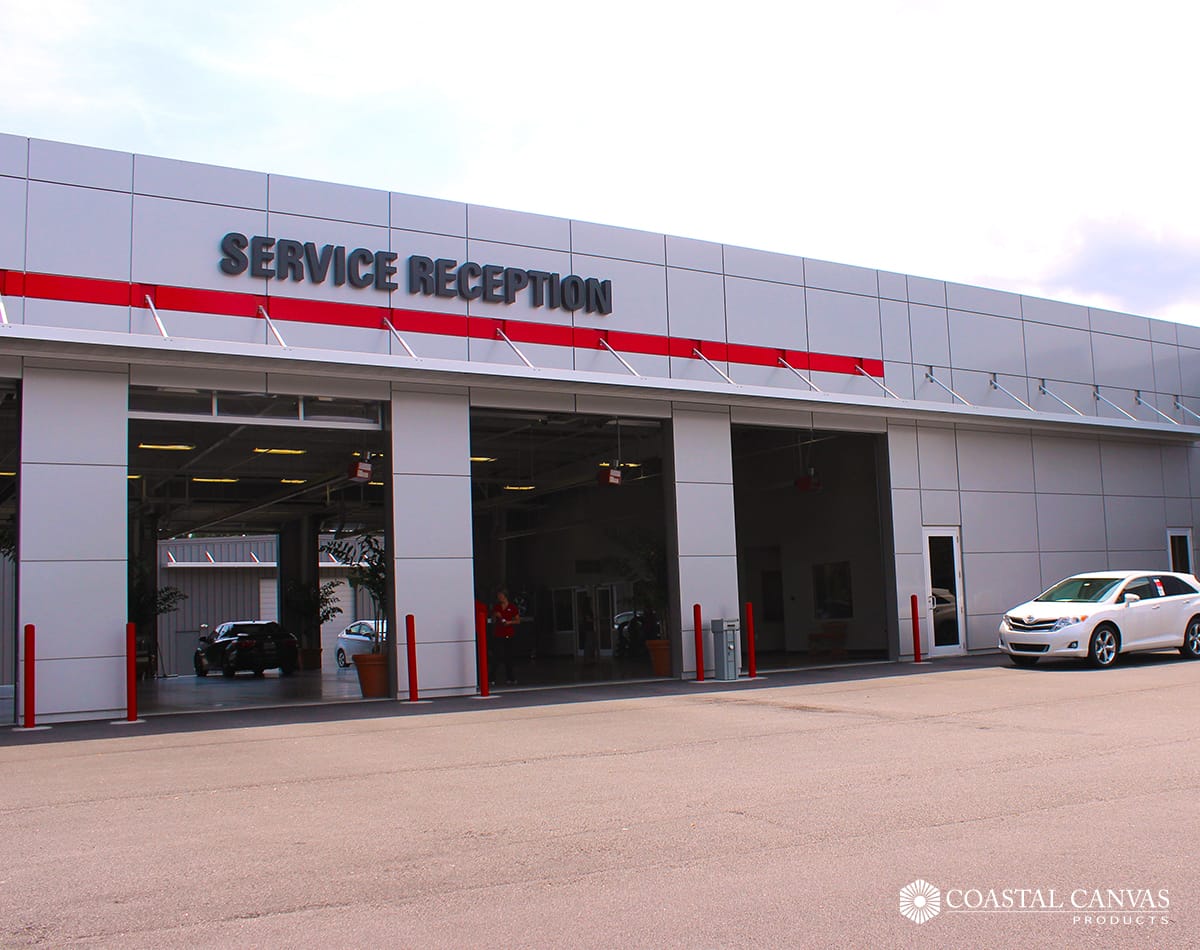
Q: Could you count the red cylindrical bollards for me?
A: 7